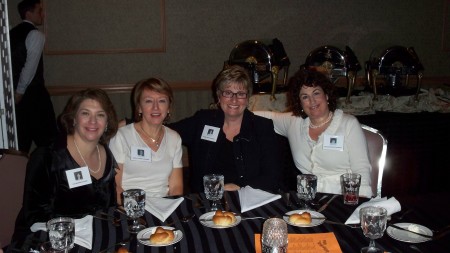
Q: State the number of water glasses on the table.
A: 5